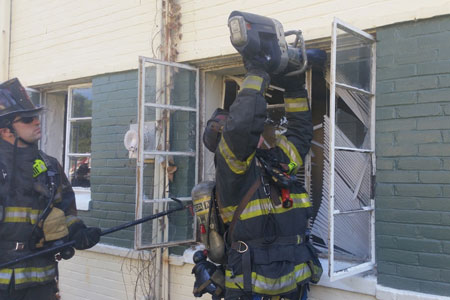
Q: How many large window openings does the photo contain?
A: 2